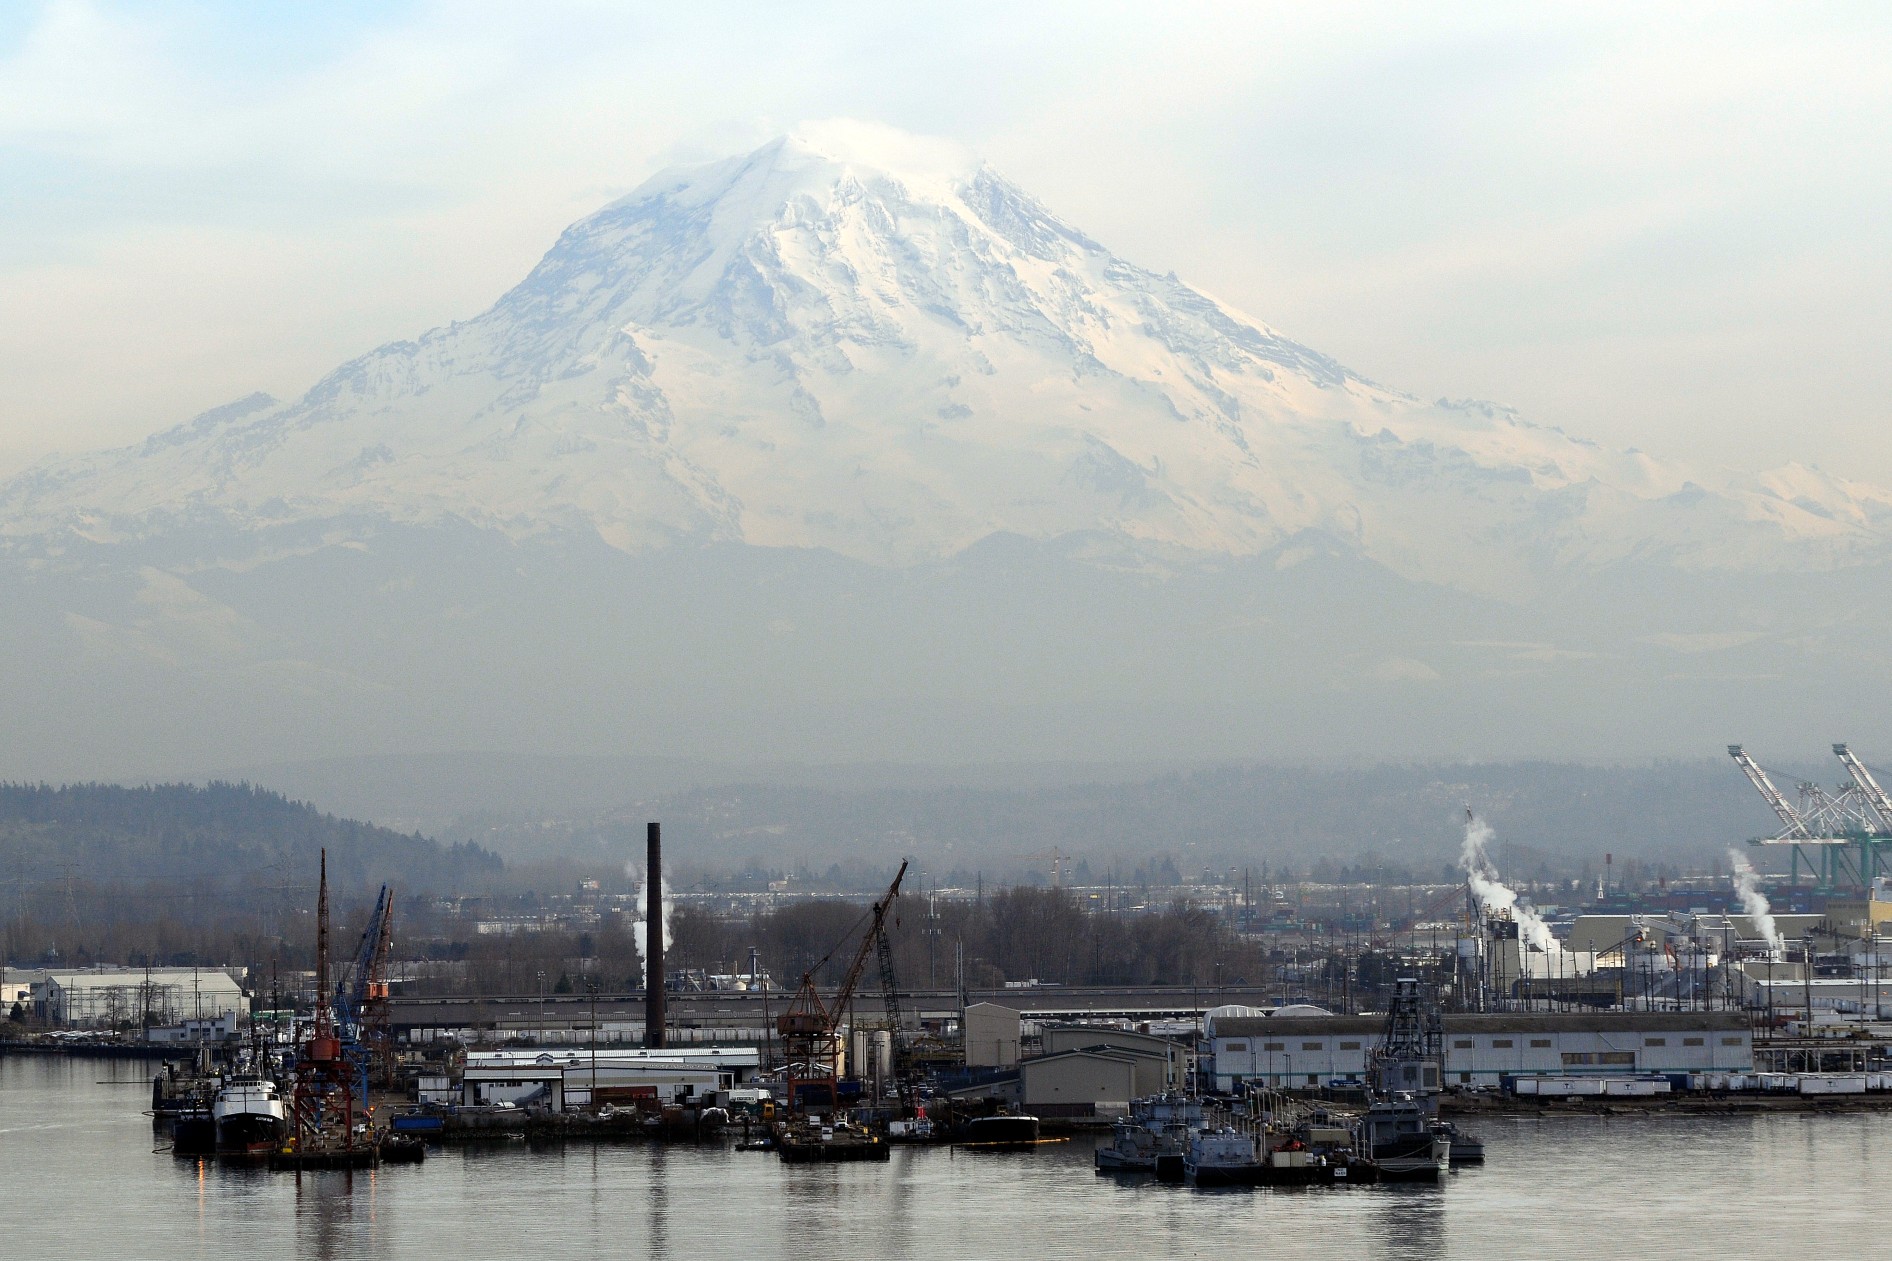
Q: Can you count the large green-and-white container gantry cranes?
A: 2